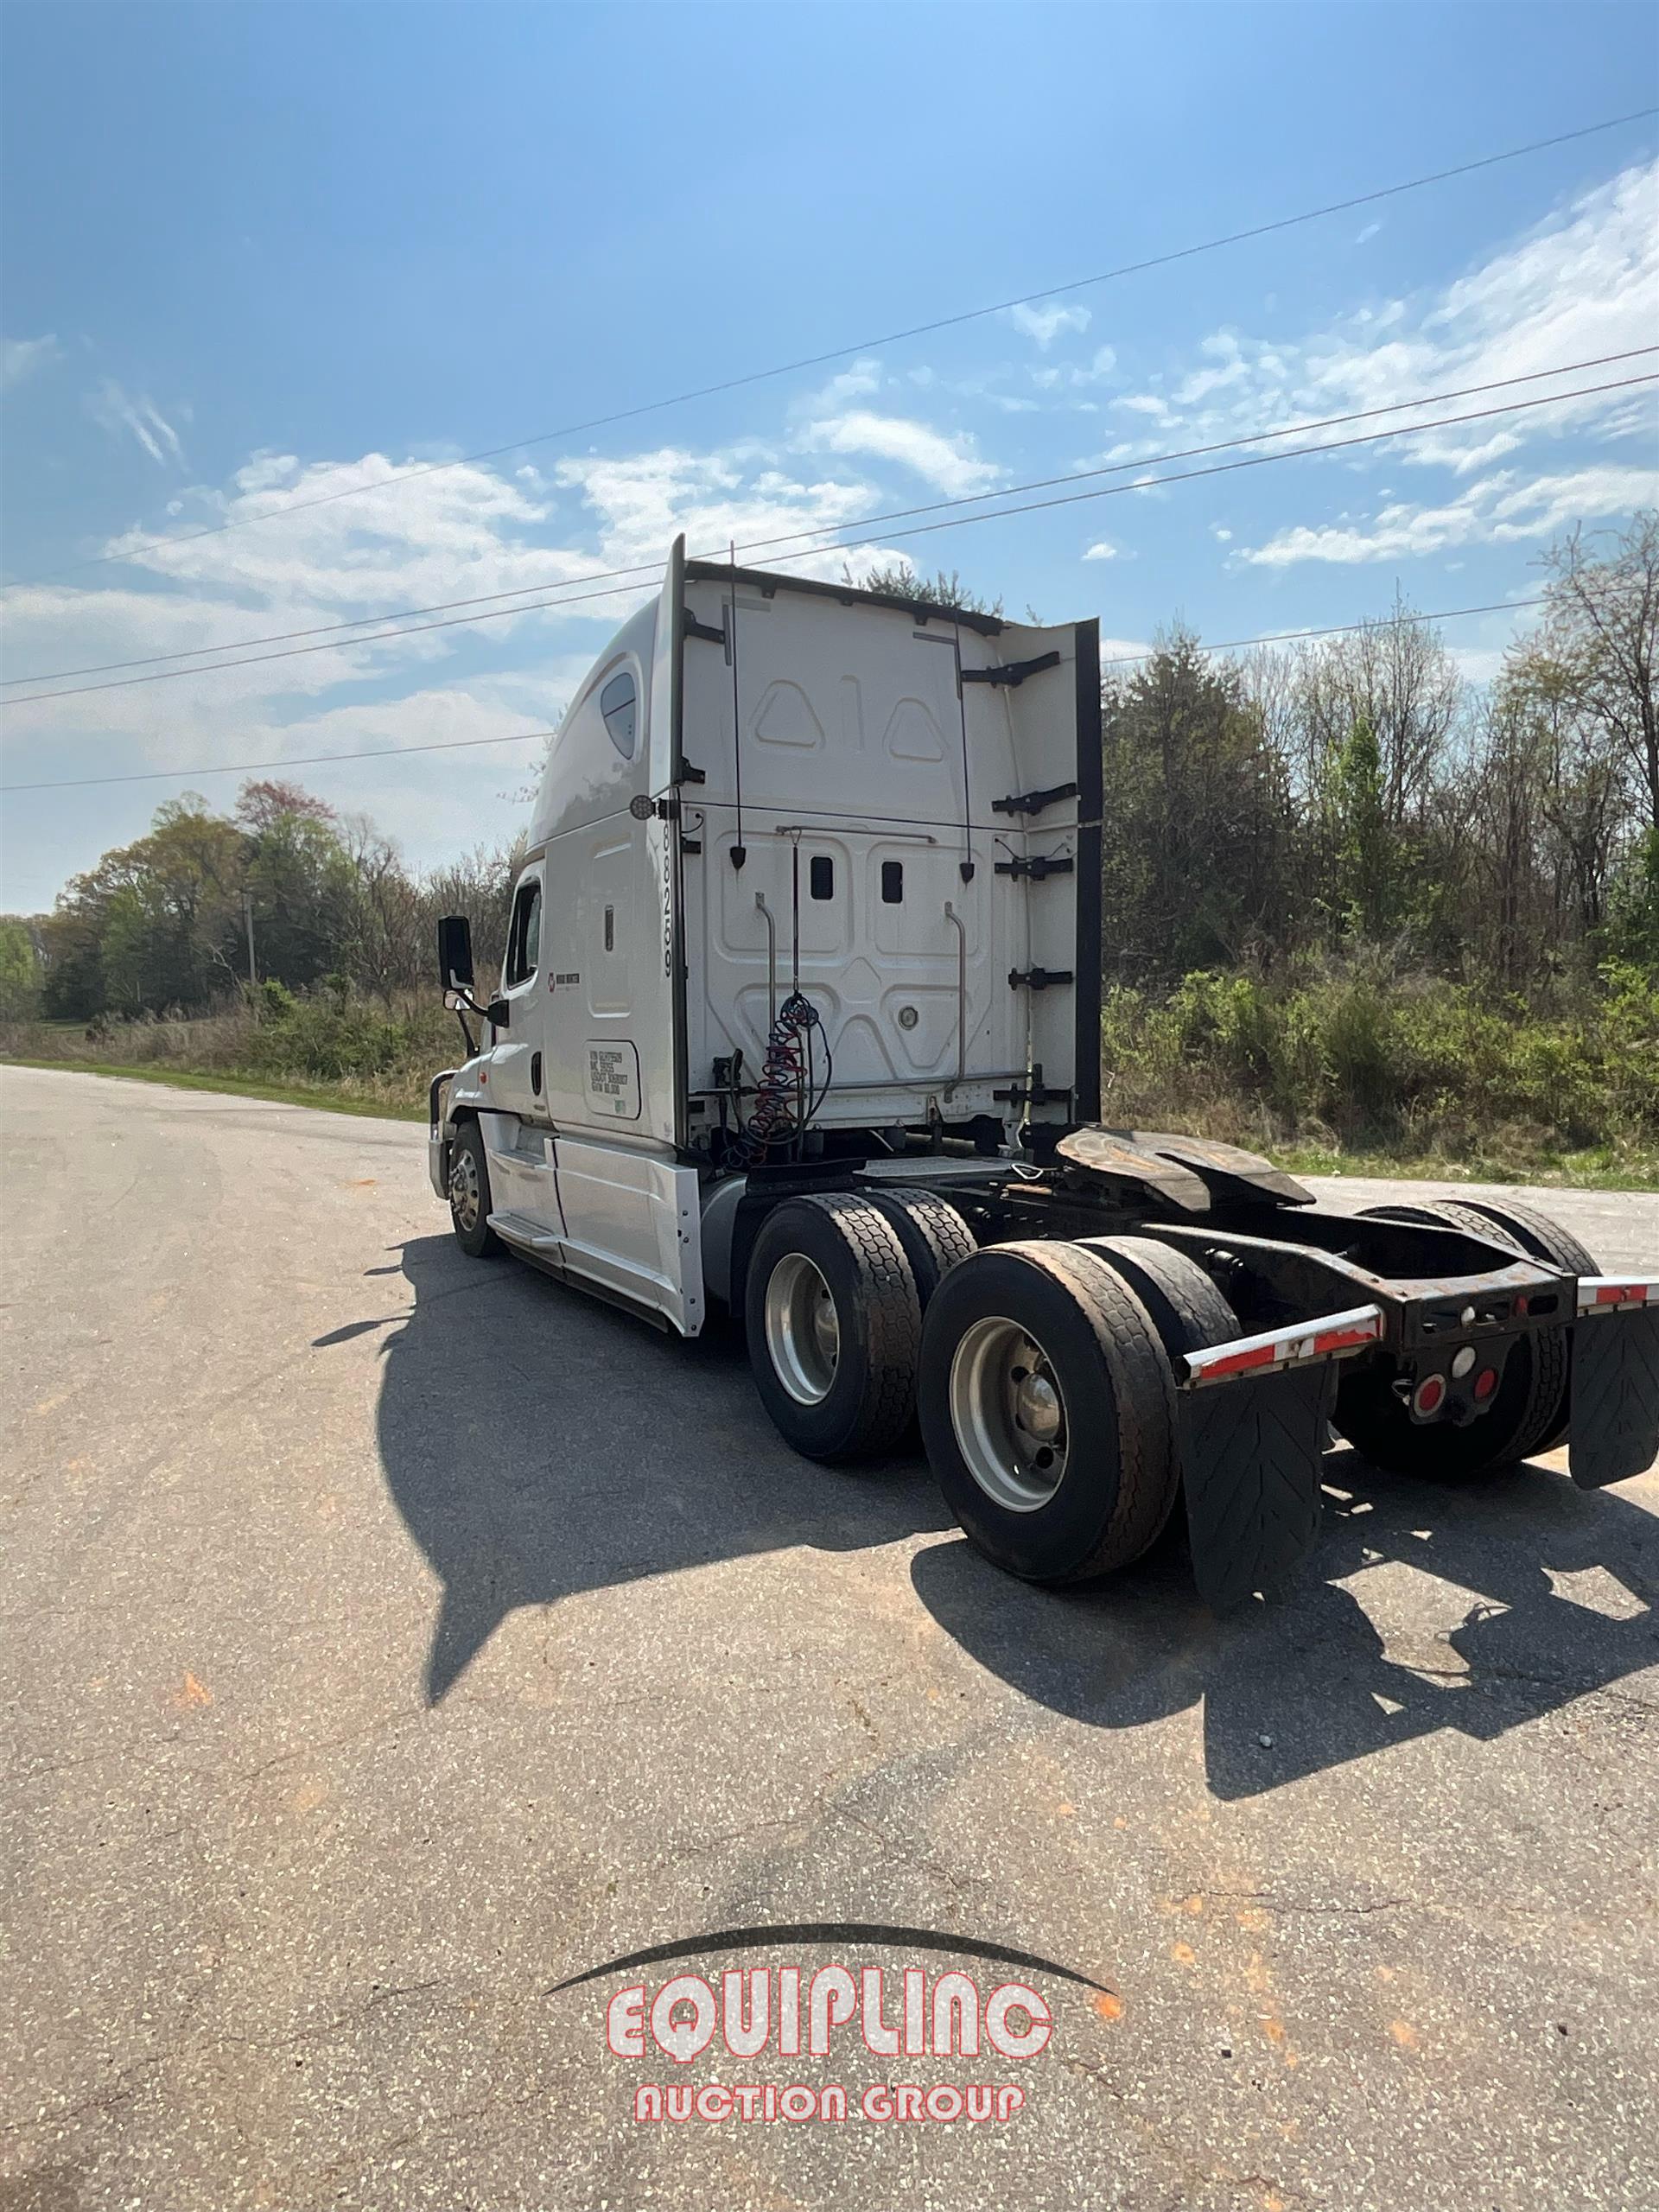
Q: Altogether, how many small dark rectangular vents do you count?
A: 2